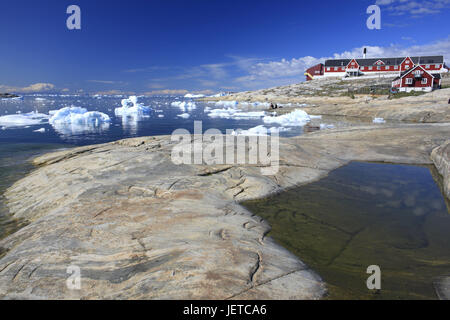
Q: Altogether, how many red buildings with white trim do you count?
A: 2